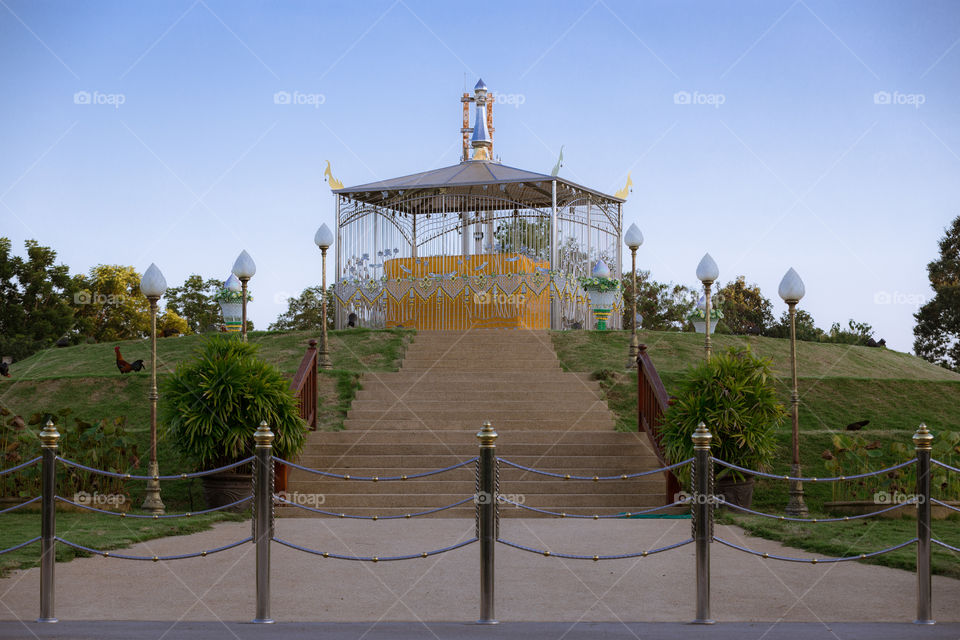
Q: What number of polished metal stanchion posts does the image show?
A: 5